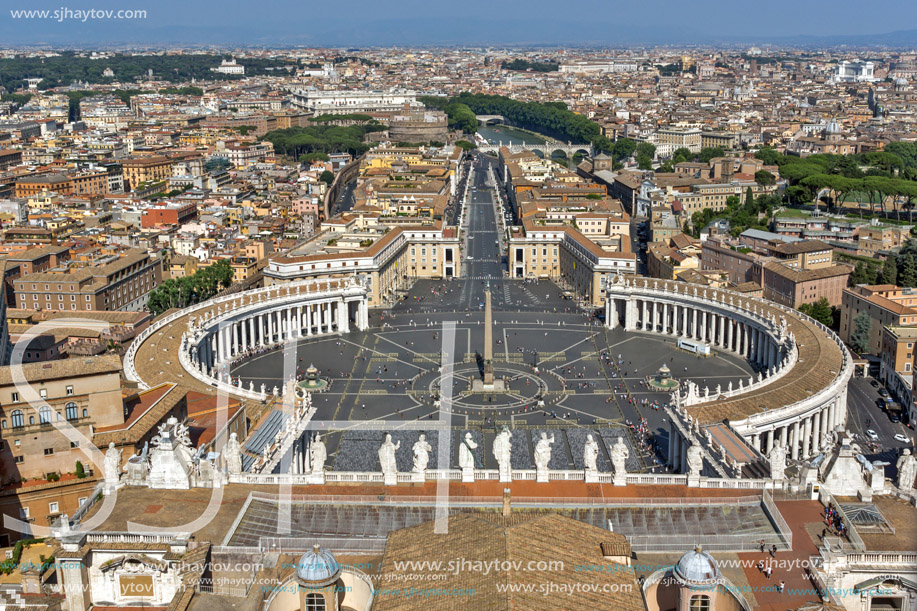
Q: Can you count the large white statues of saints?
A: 13